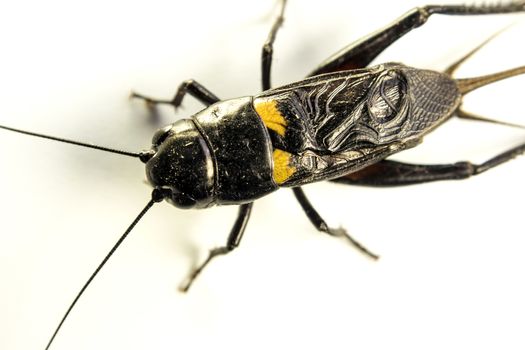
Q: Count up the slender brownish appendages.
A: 3